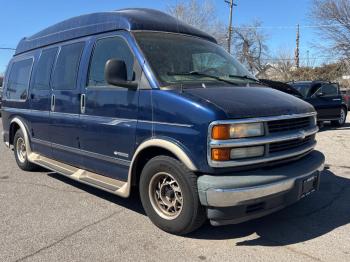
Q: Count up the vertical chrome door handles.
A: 2